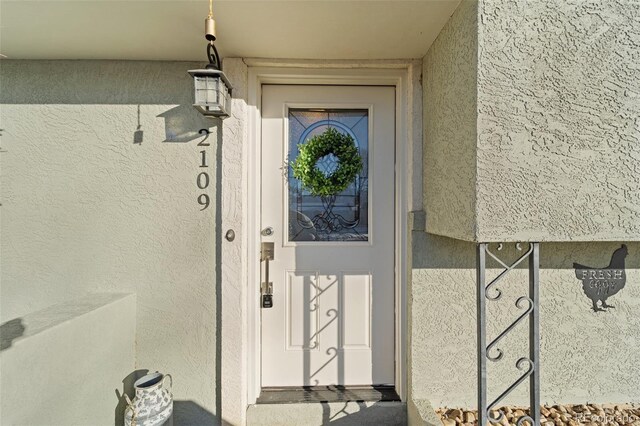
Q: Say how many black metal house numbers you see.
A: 4